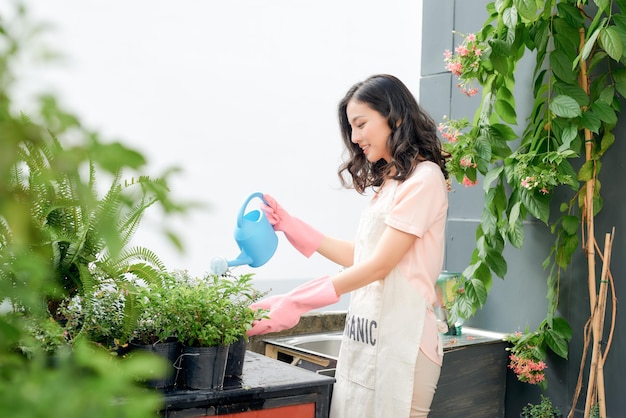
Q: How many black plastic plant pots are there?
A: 3